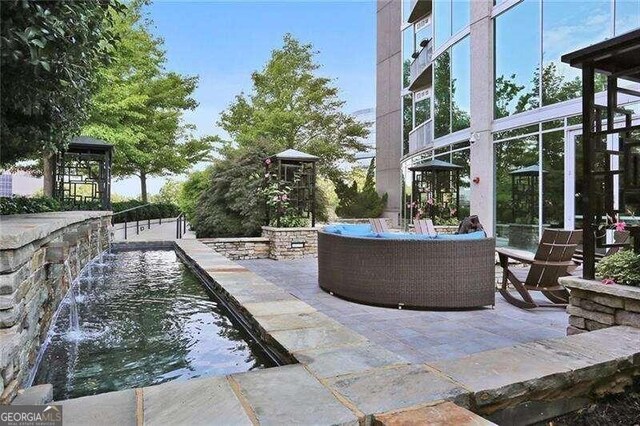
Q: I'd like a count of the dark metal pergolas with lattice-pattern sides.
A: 4